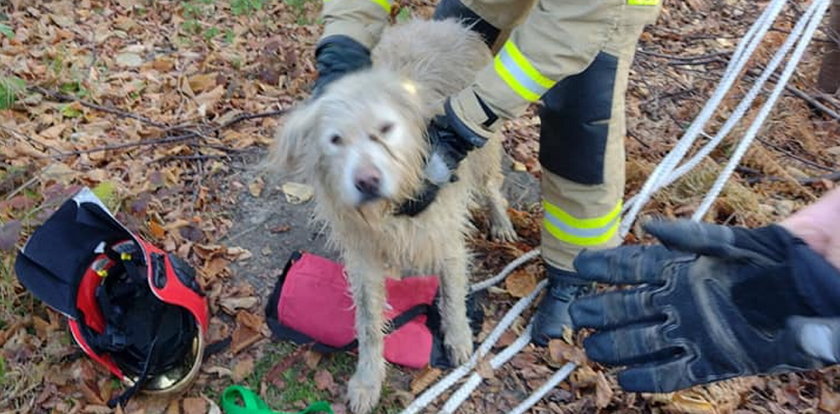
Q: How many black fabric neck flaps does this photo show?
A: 1